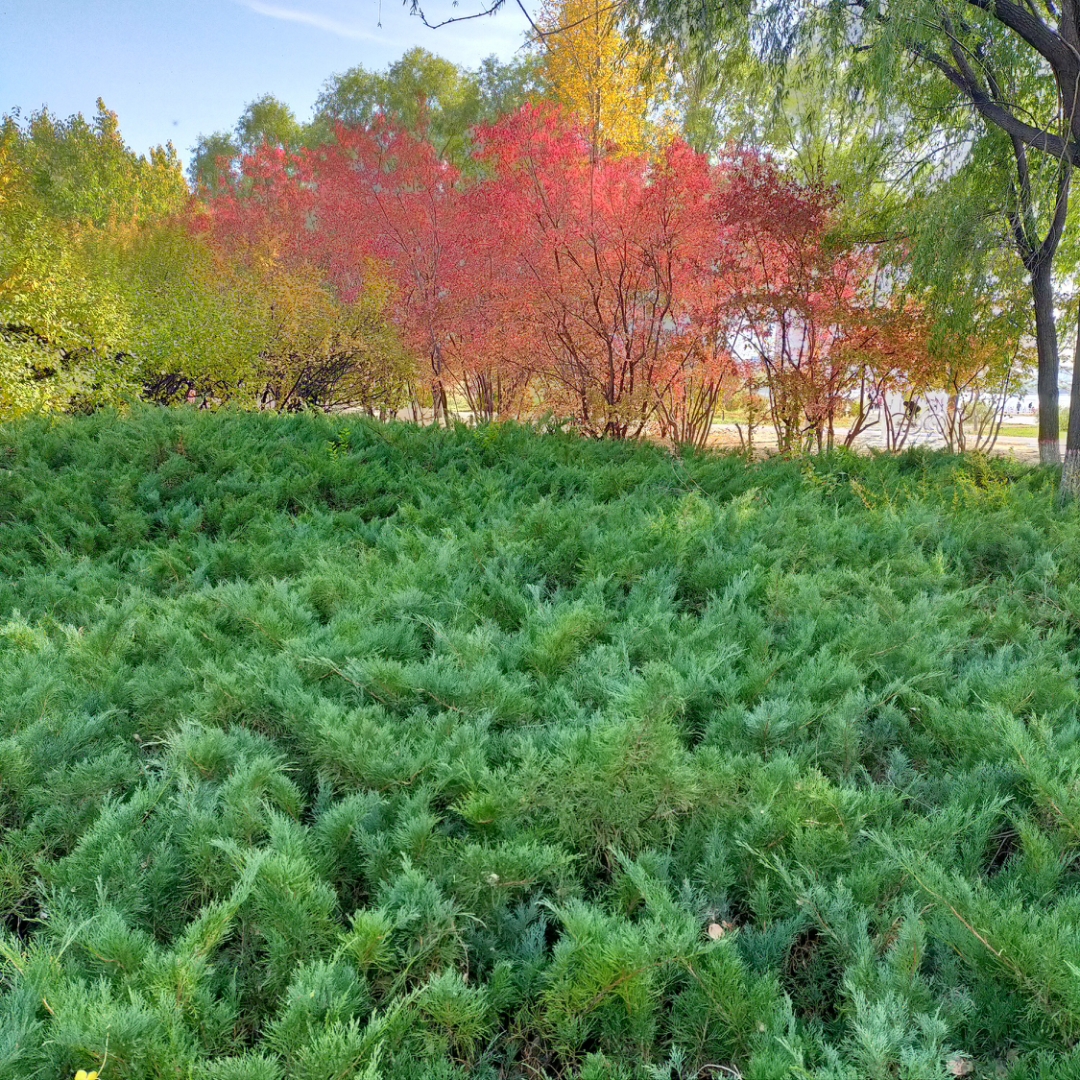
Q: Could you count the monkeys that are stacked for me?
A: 0